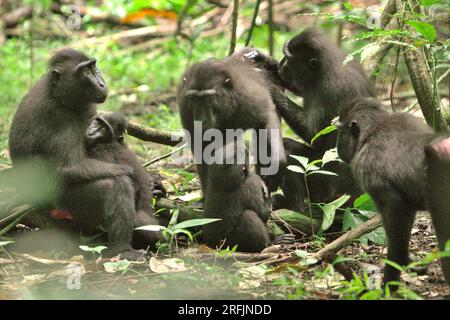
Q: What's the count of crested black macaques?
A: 6